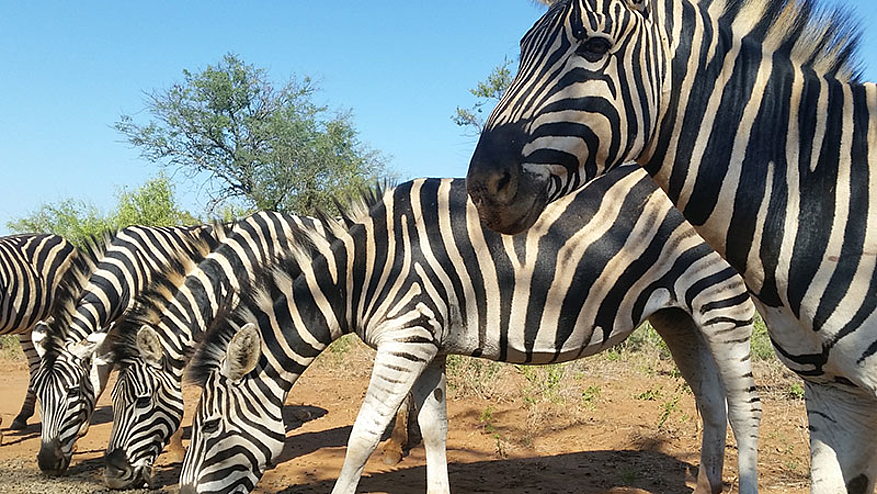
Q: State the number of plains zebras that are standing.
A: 5